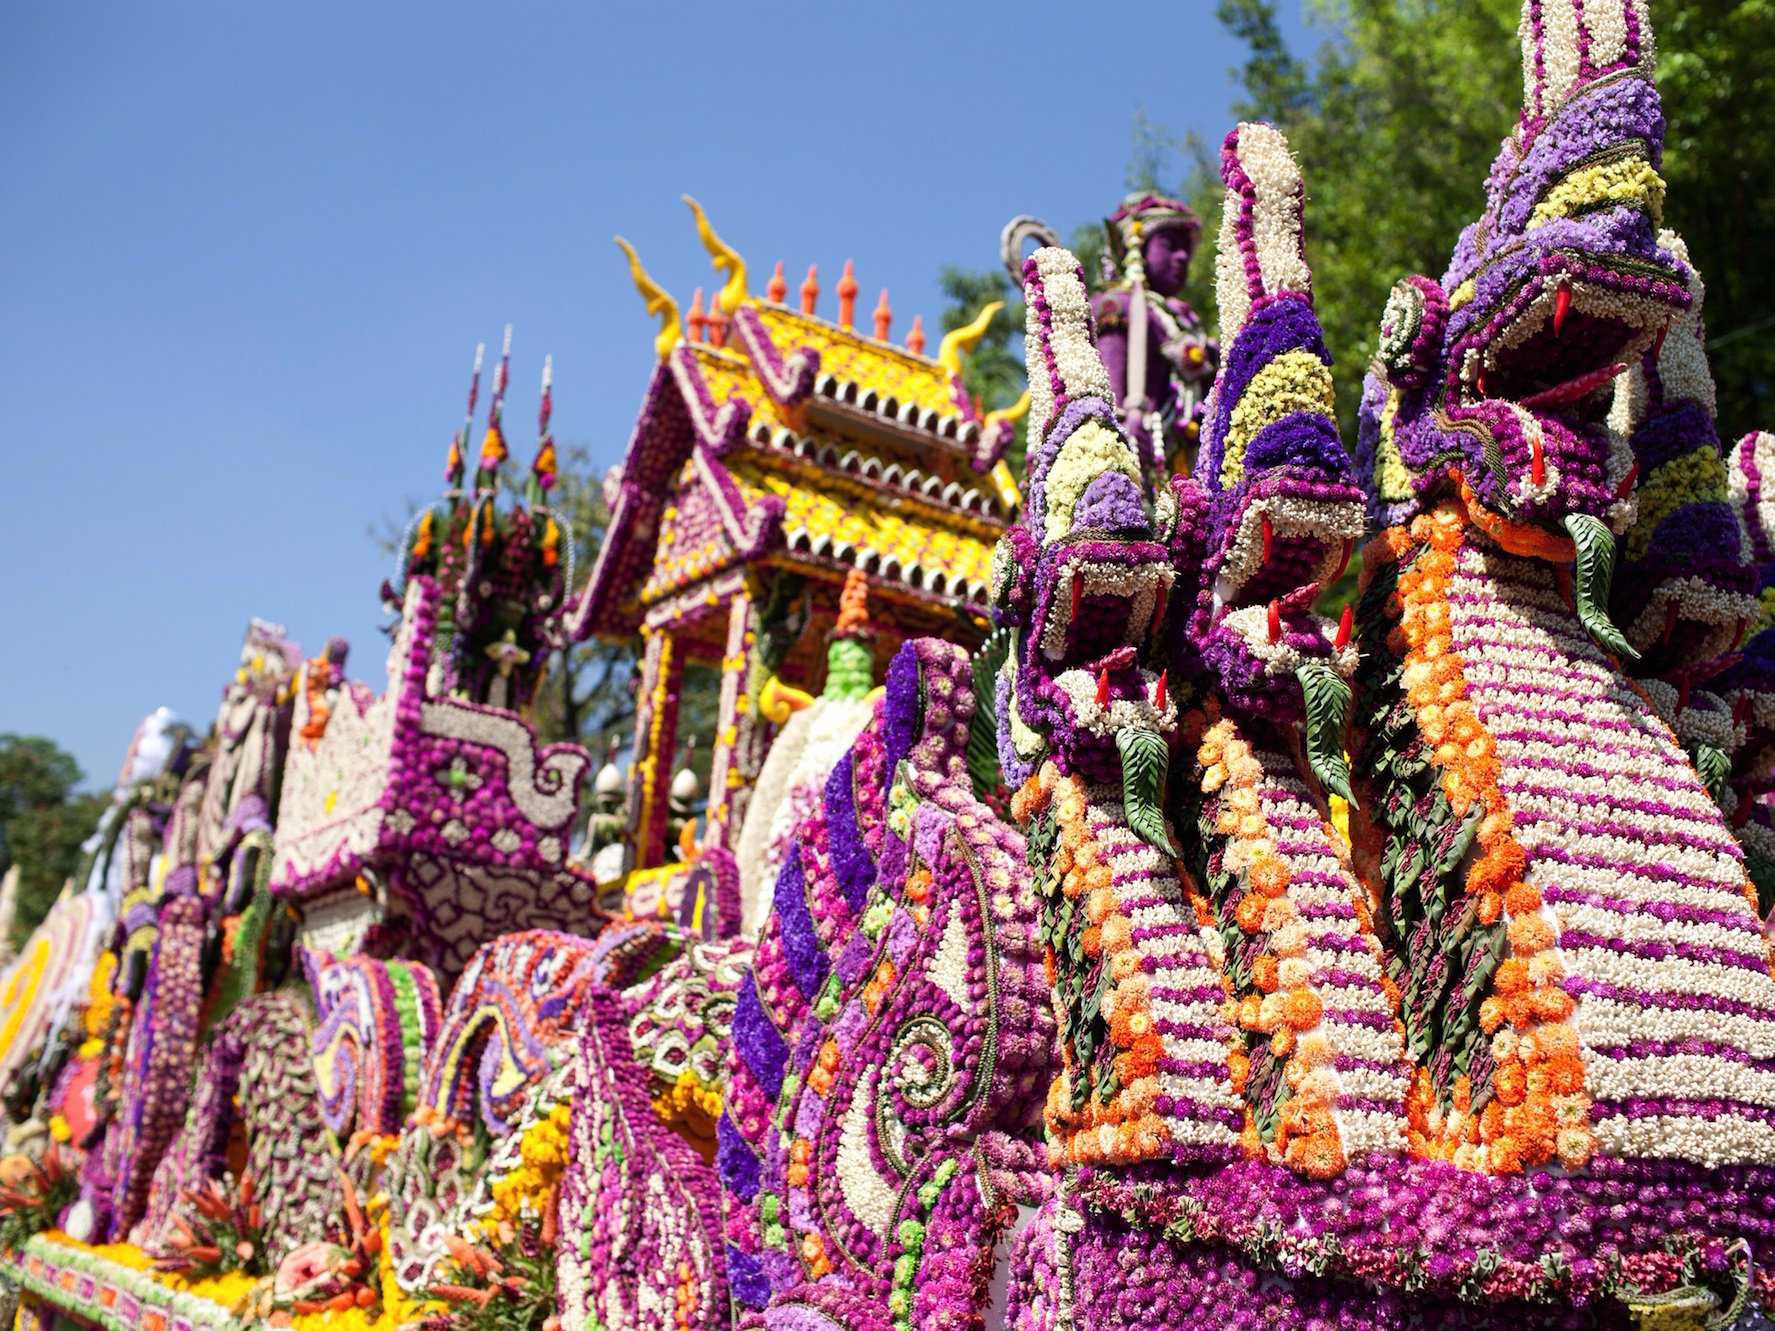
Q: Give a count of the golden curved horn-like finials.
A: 4